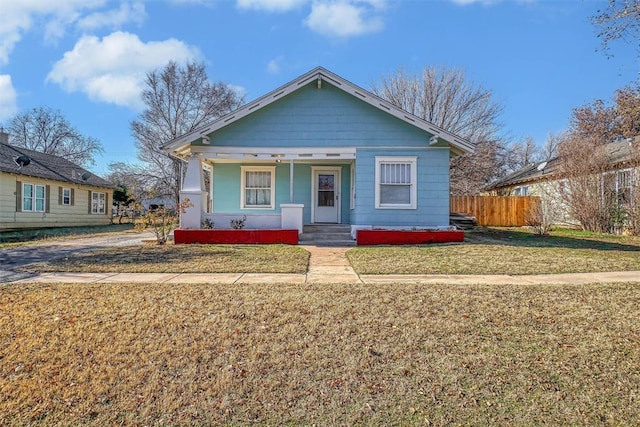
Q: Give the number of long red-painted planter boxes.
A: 2